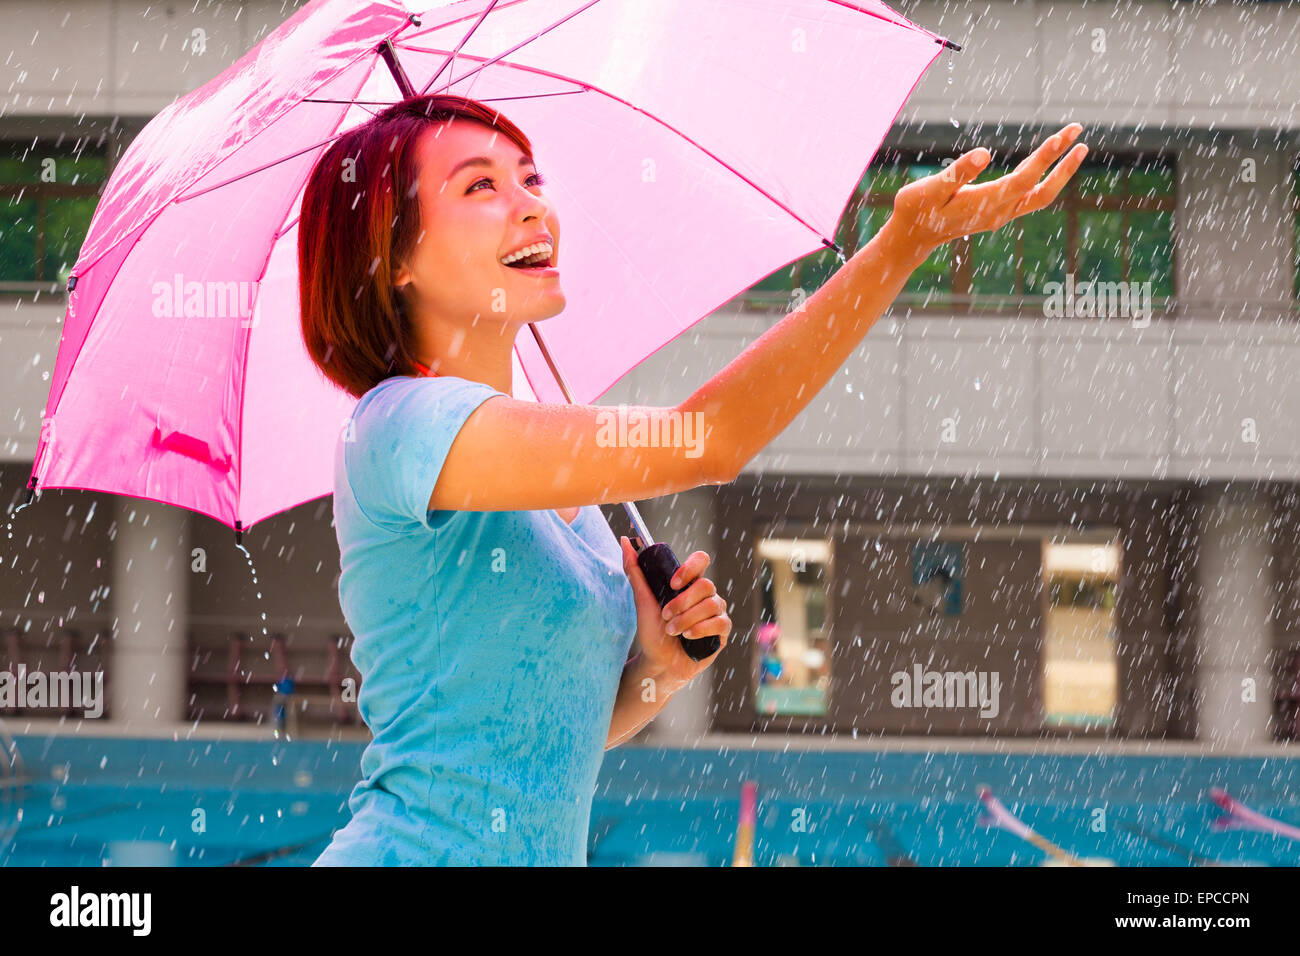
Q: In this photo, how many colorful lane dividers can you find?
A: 3